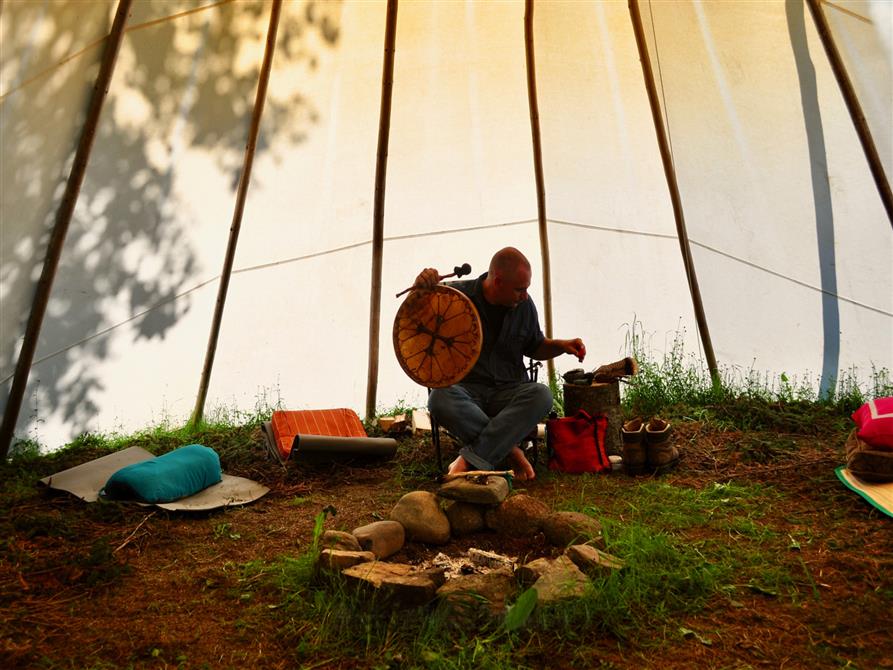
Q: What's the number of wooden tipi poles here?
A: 6